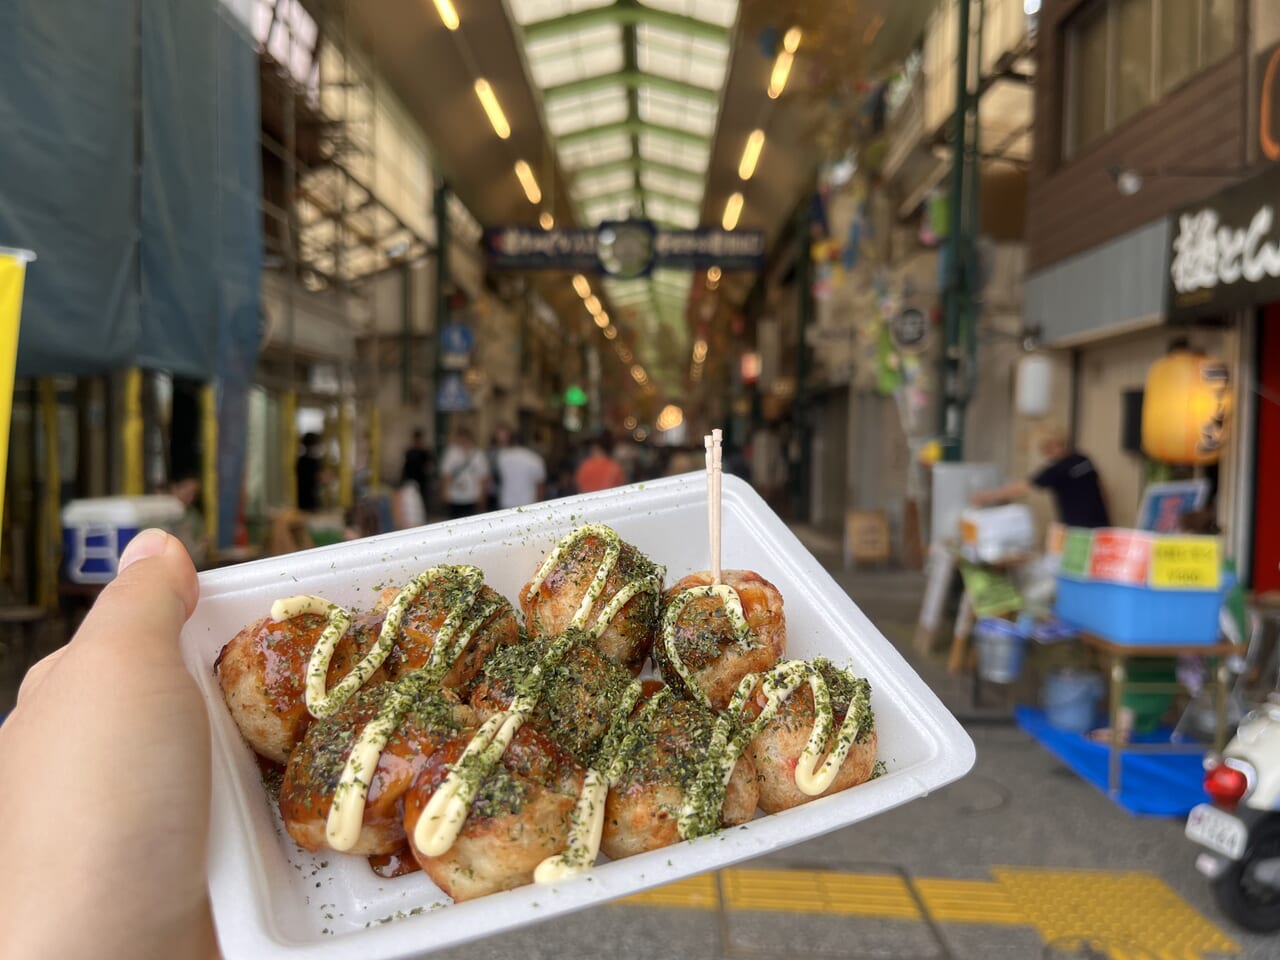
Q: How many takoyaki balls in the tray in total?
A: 9